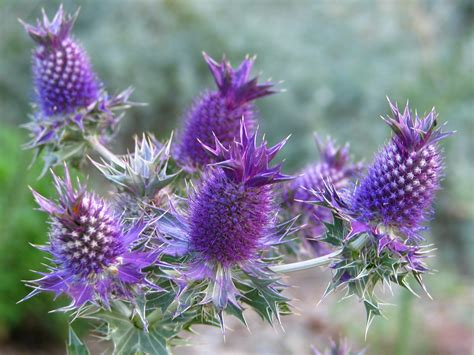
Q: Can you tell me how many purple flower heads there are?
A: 6